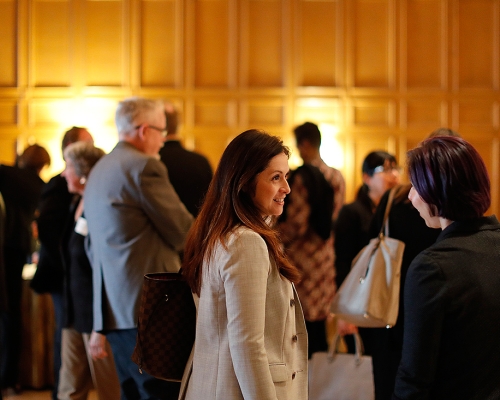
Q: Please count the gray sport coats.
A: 1